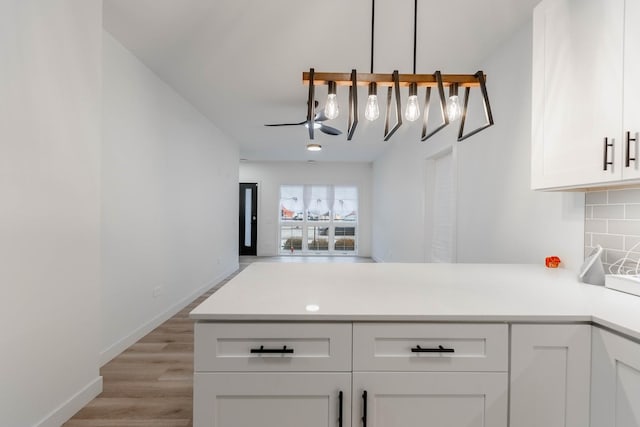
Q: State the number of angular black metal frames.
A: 5